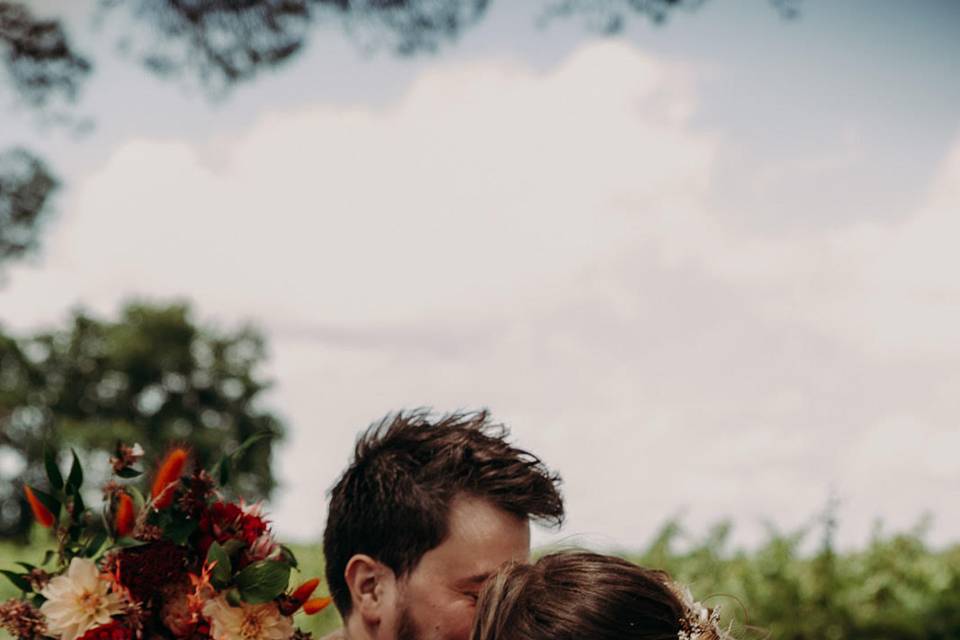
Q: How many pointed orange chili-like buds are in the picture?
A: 5